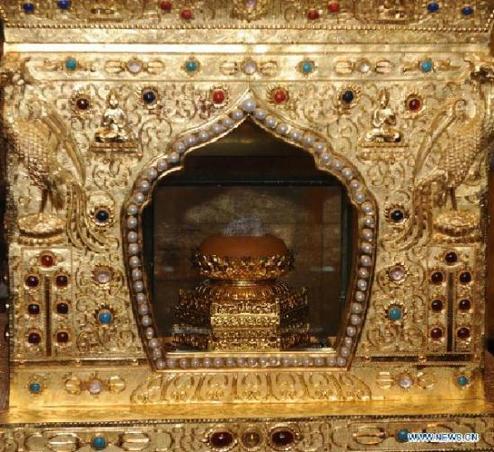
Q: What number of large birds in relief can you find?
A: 2